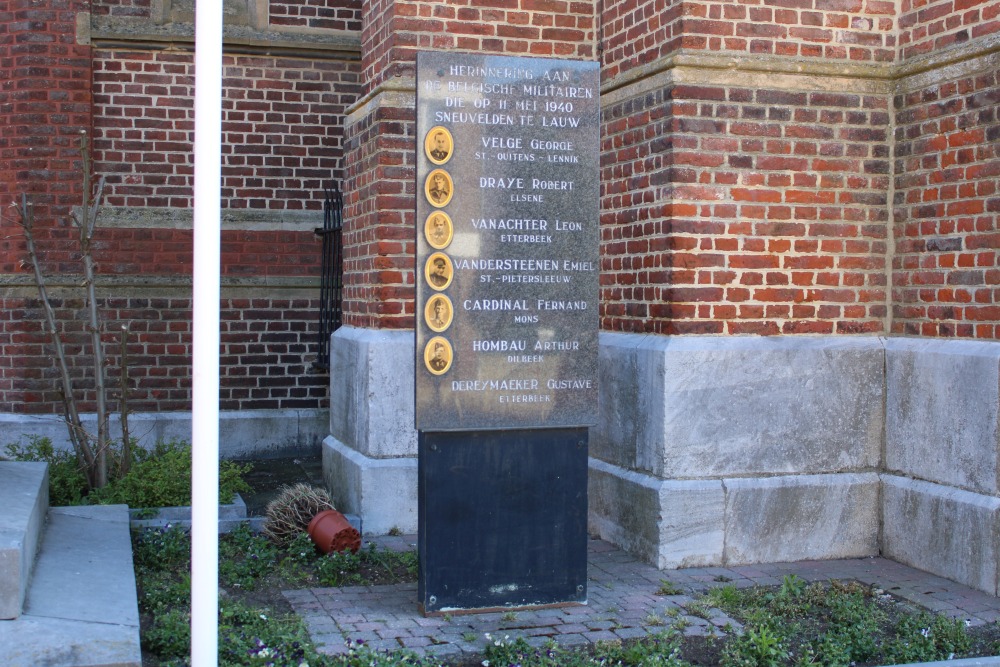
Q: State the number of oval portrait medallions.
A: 6